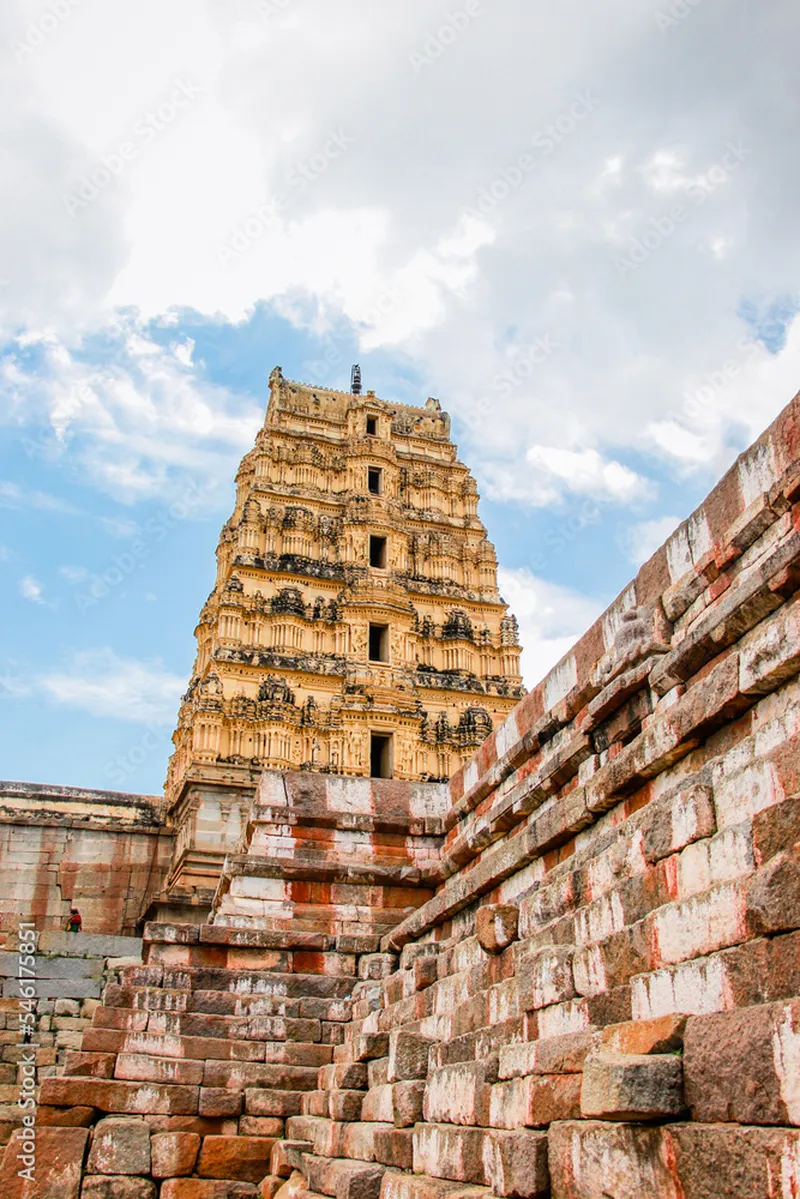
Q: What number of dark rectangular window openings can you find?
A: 5